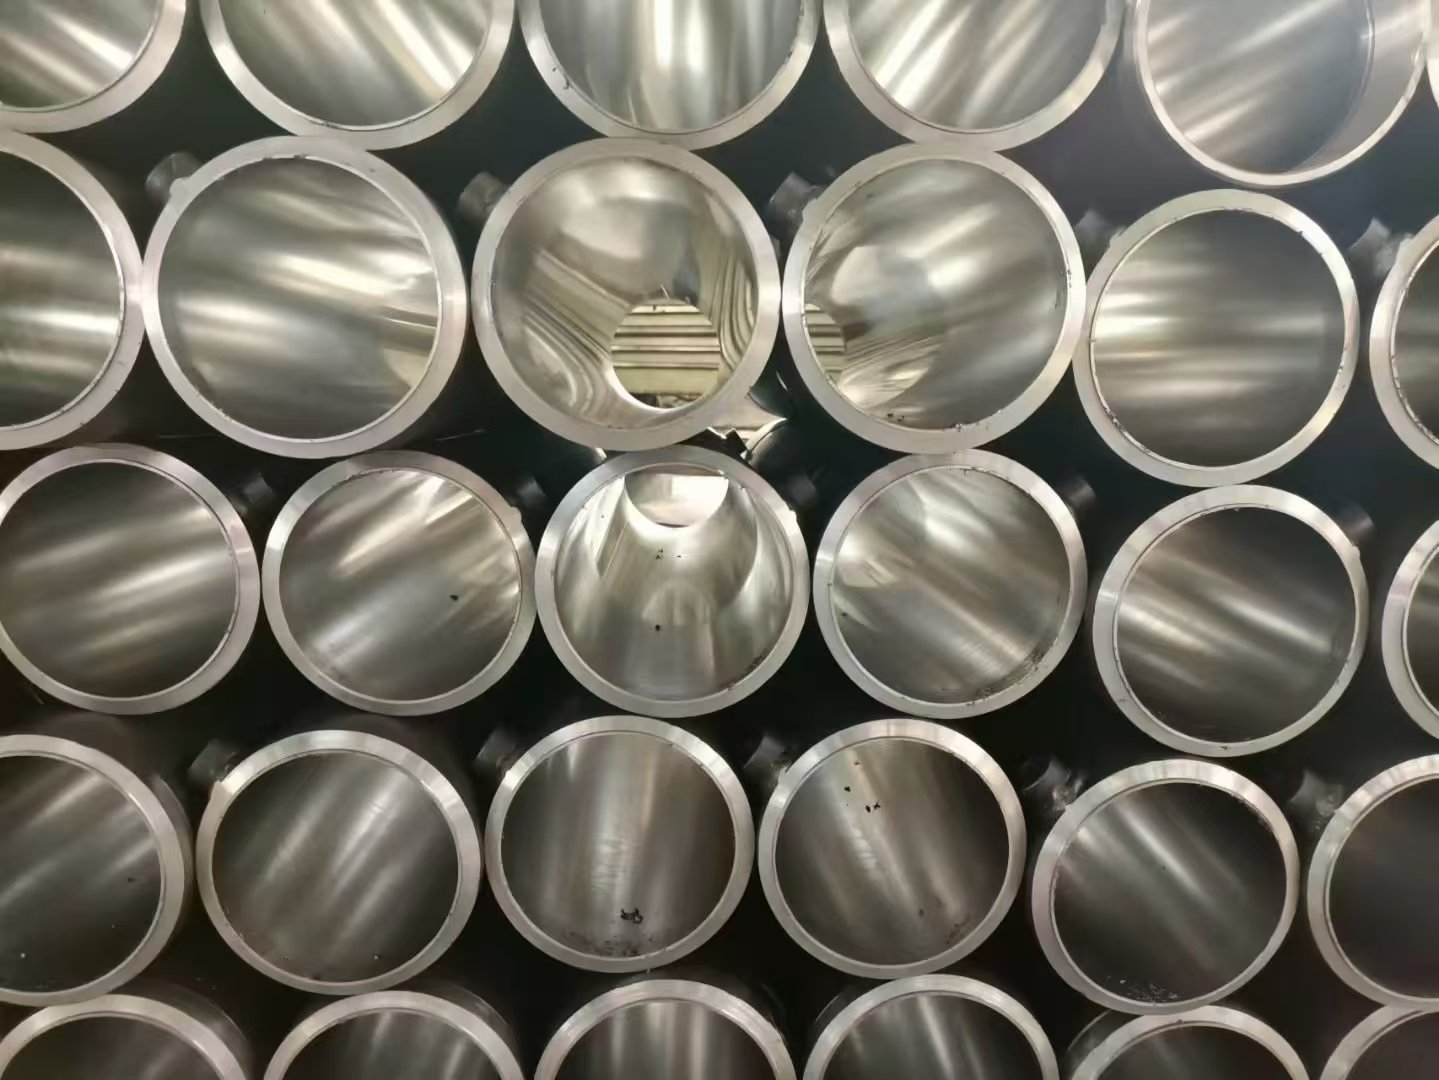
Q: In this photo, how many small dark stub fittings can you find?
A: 15